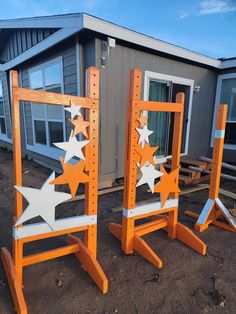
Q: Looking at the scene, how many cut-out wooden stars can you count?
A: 10